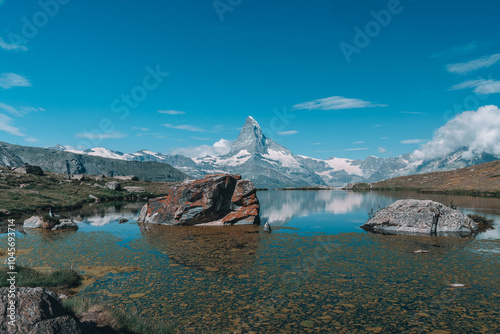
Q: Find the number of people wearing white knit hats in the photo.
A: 0